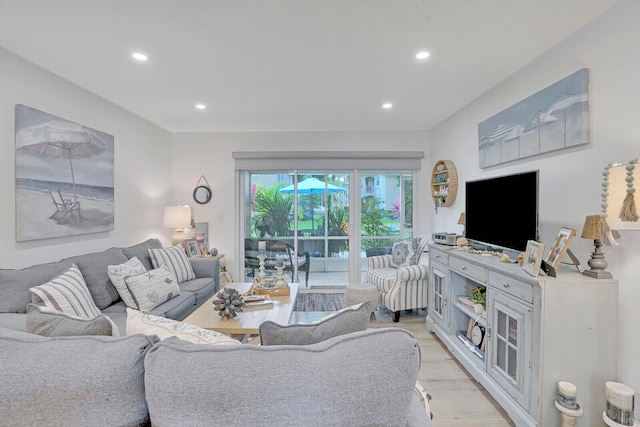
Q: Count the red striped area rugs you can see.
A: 0